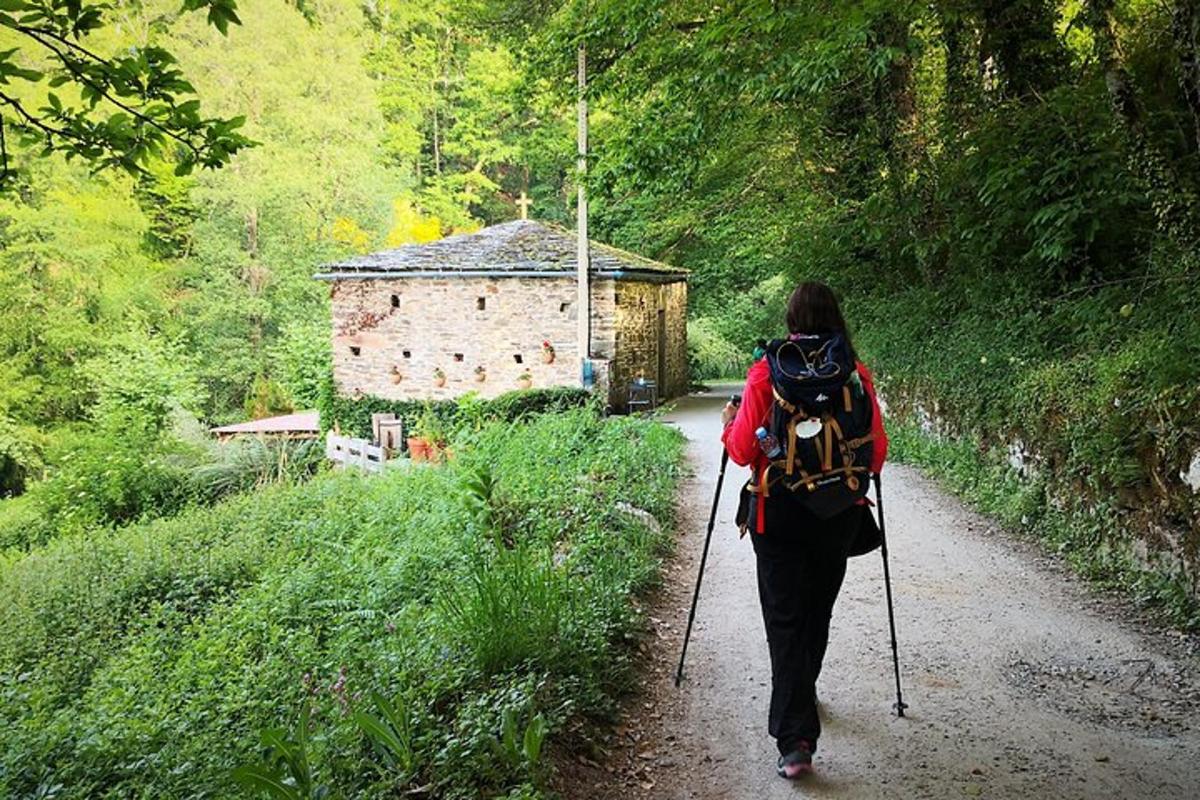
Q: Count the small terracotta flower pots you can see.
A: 5